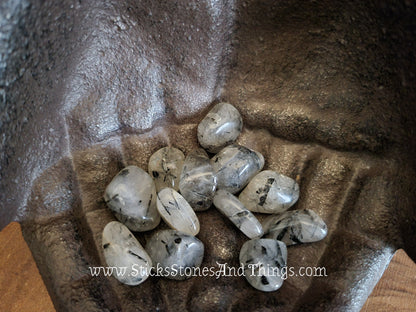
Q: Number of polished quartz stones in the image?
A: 12